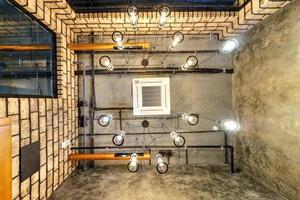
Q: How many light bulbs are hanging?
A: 14